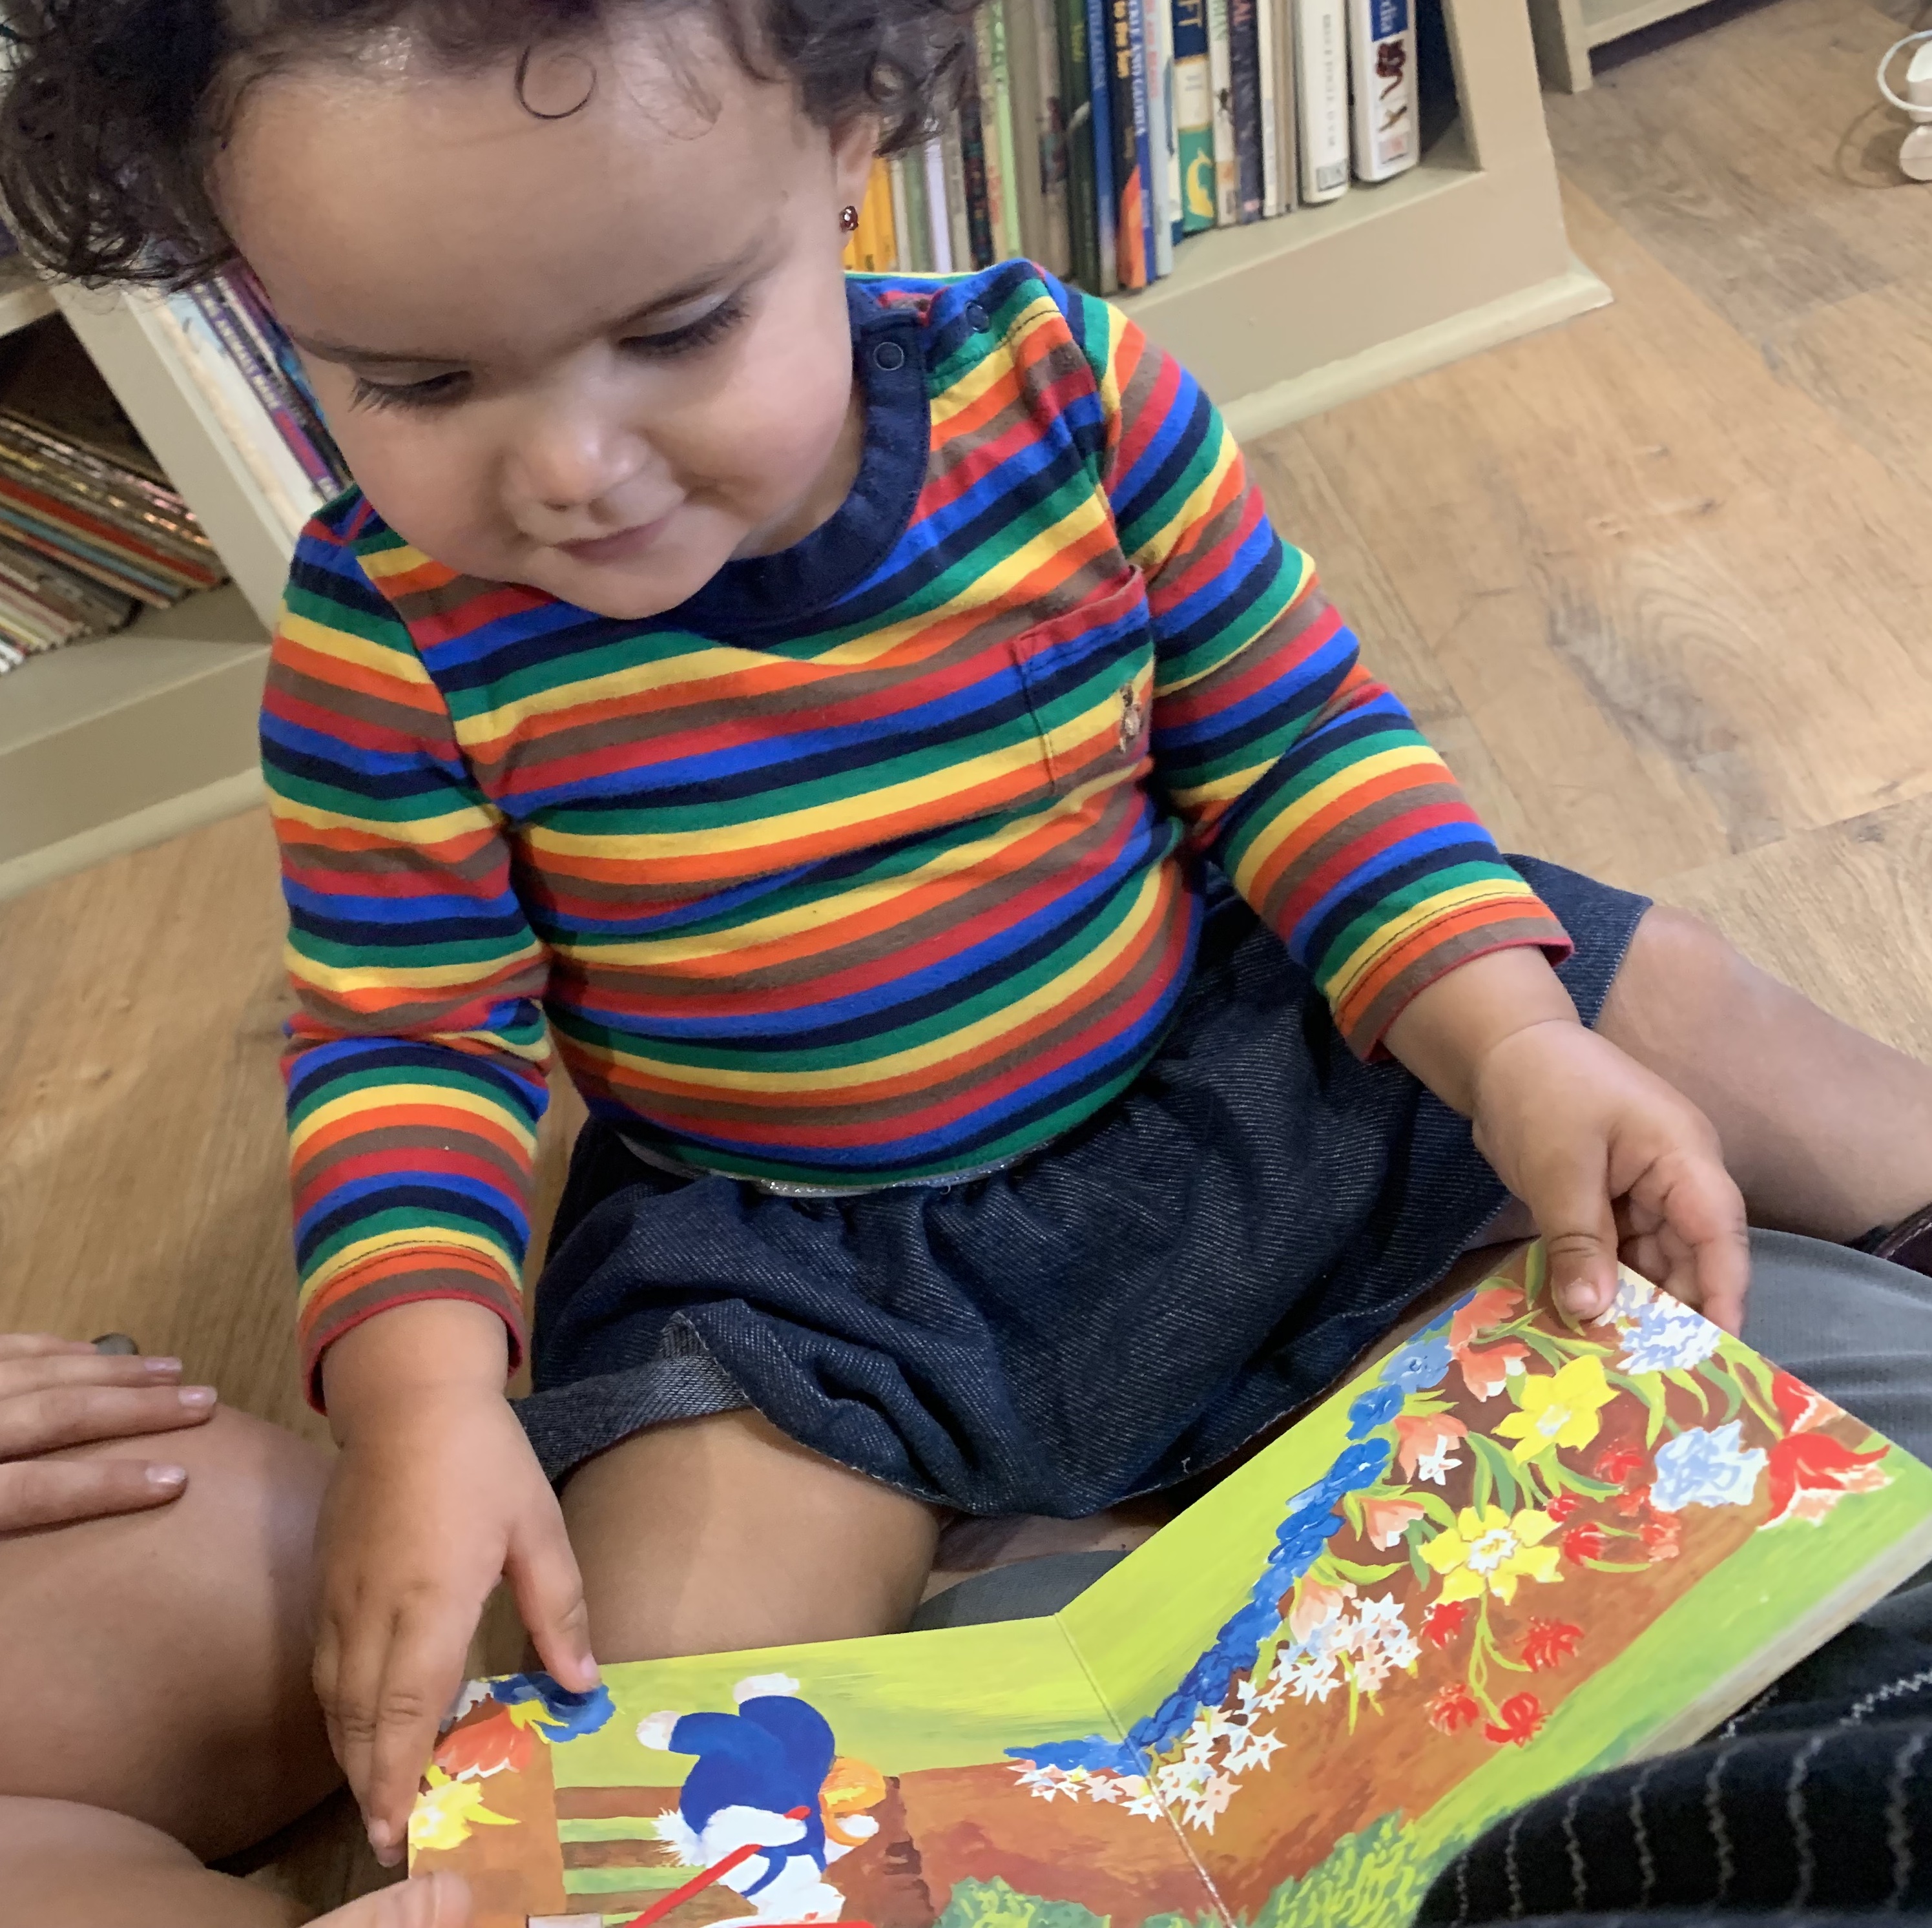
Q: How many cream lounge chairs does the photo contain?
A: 0